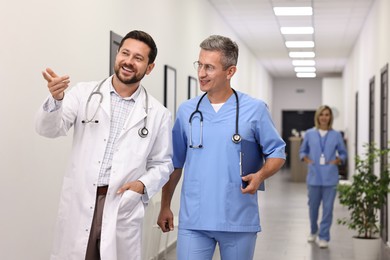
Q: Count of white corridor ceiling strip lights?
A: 7